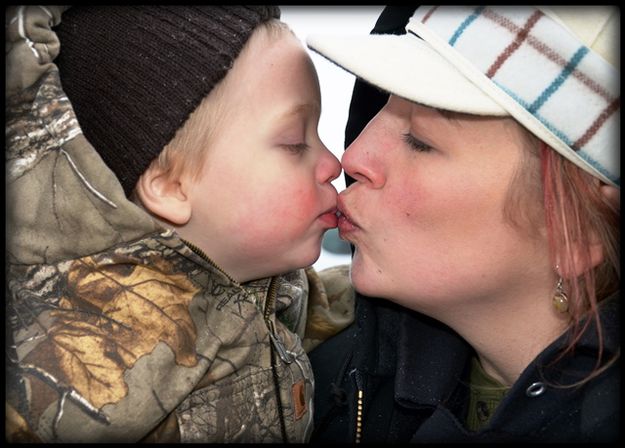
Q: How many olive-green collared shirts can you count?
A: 1